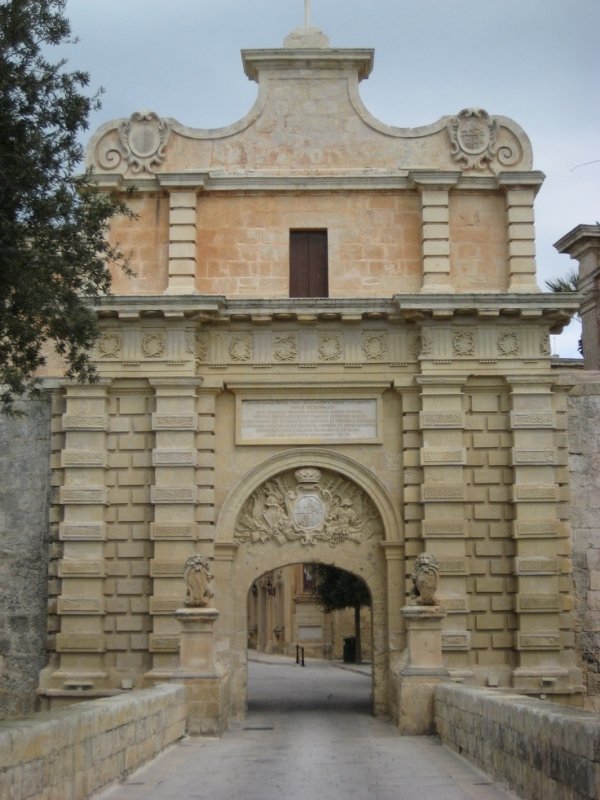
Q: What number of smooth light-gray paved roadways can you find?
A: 1